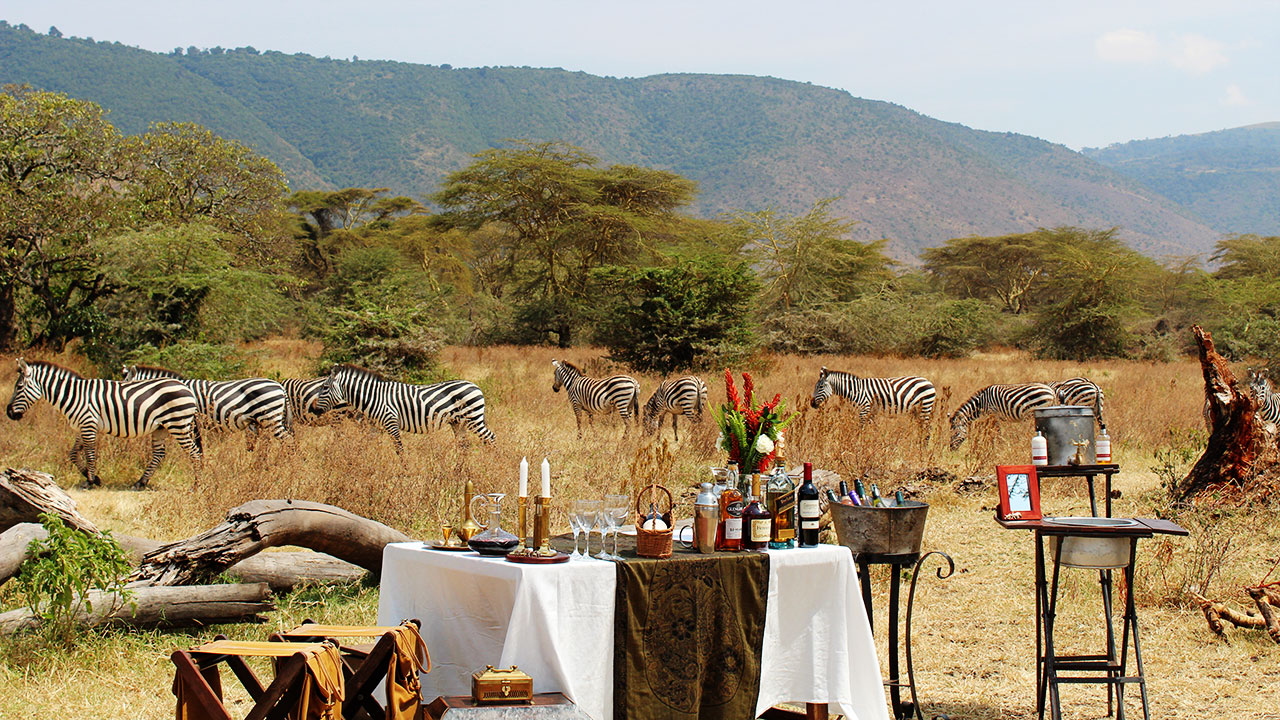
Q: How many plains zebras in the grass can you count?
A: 10